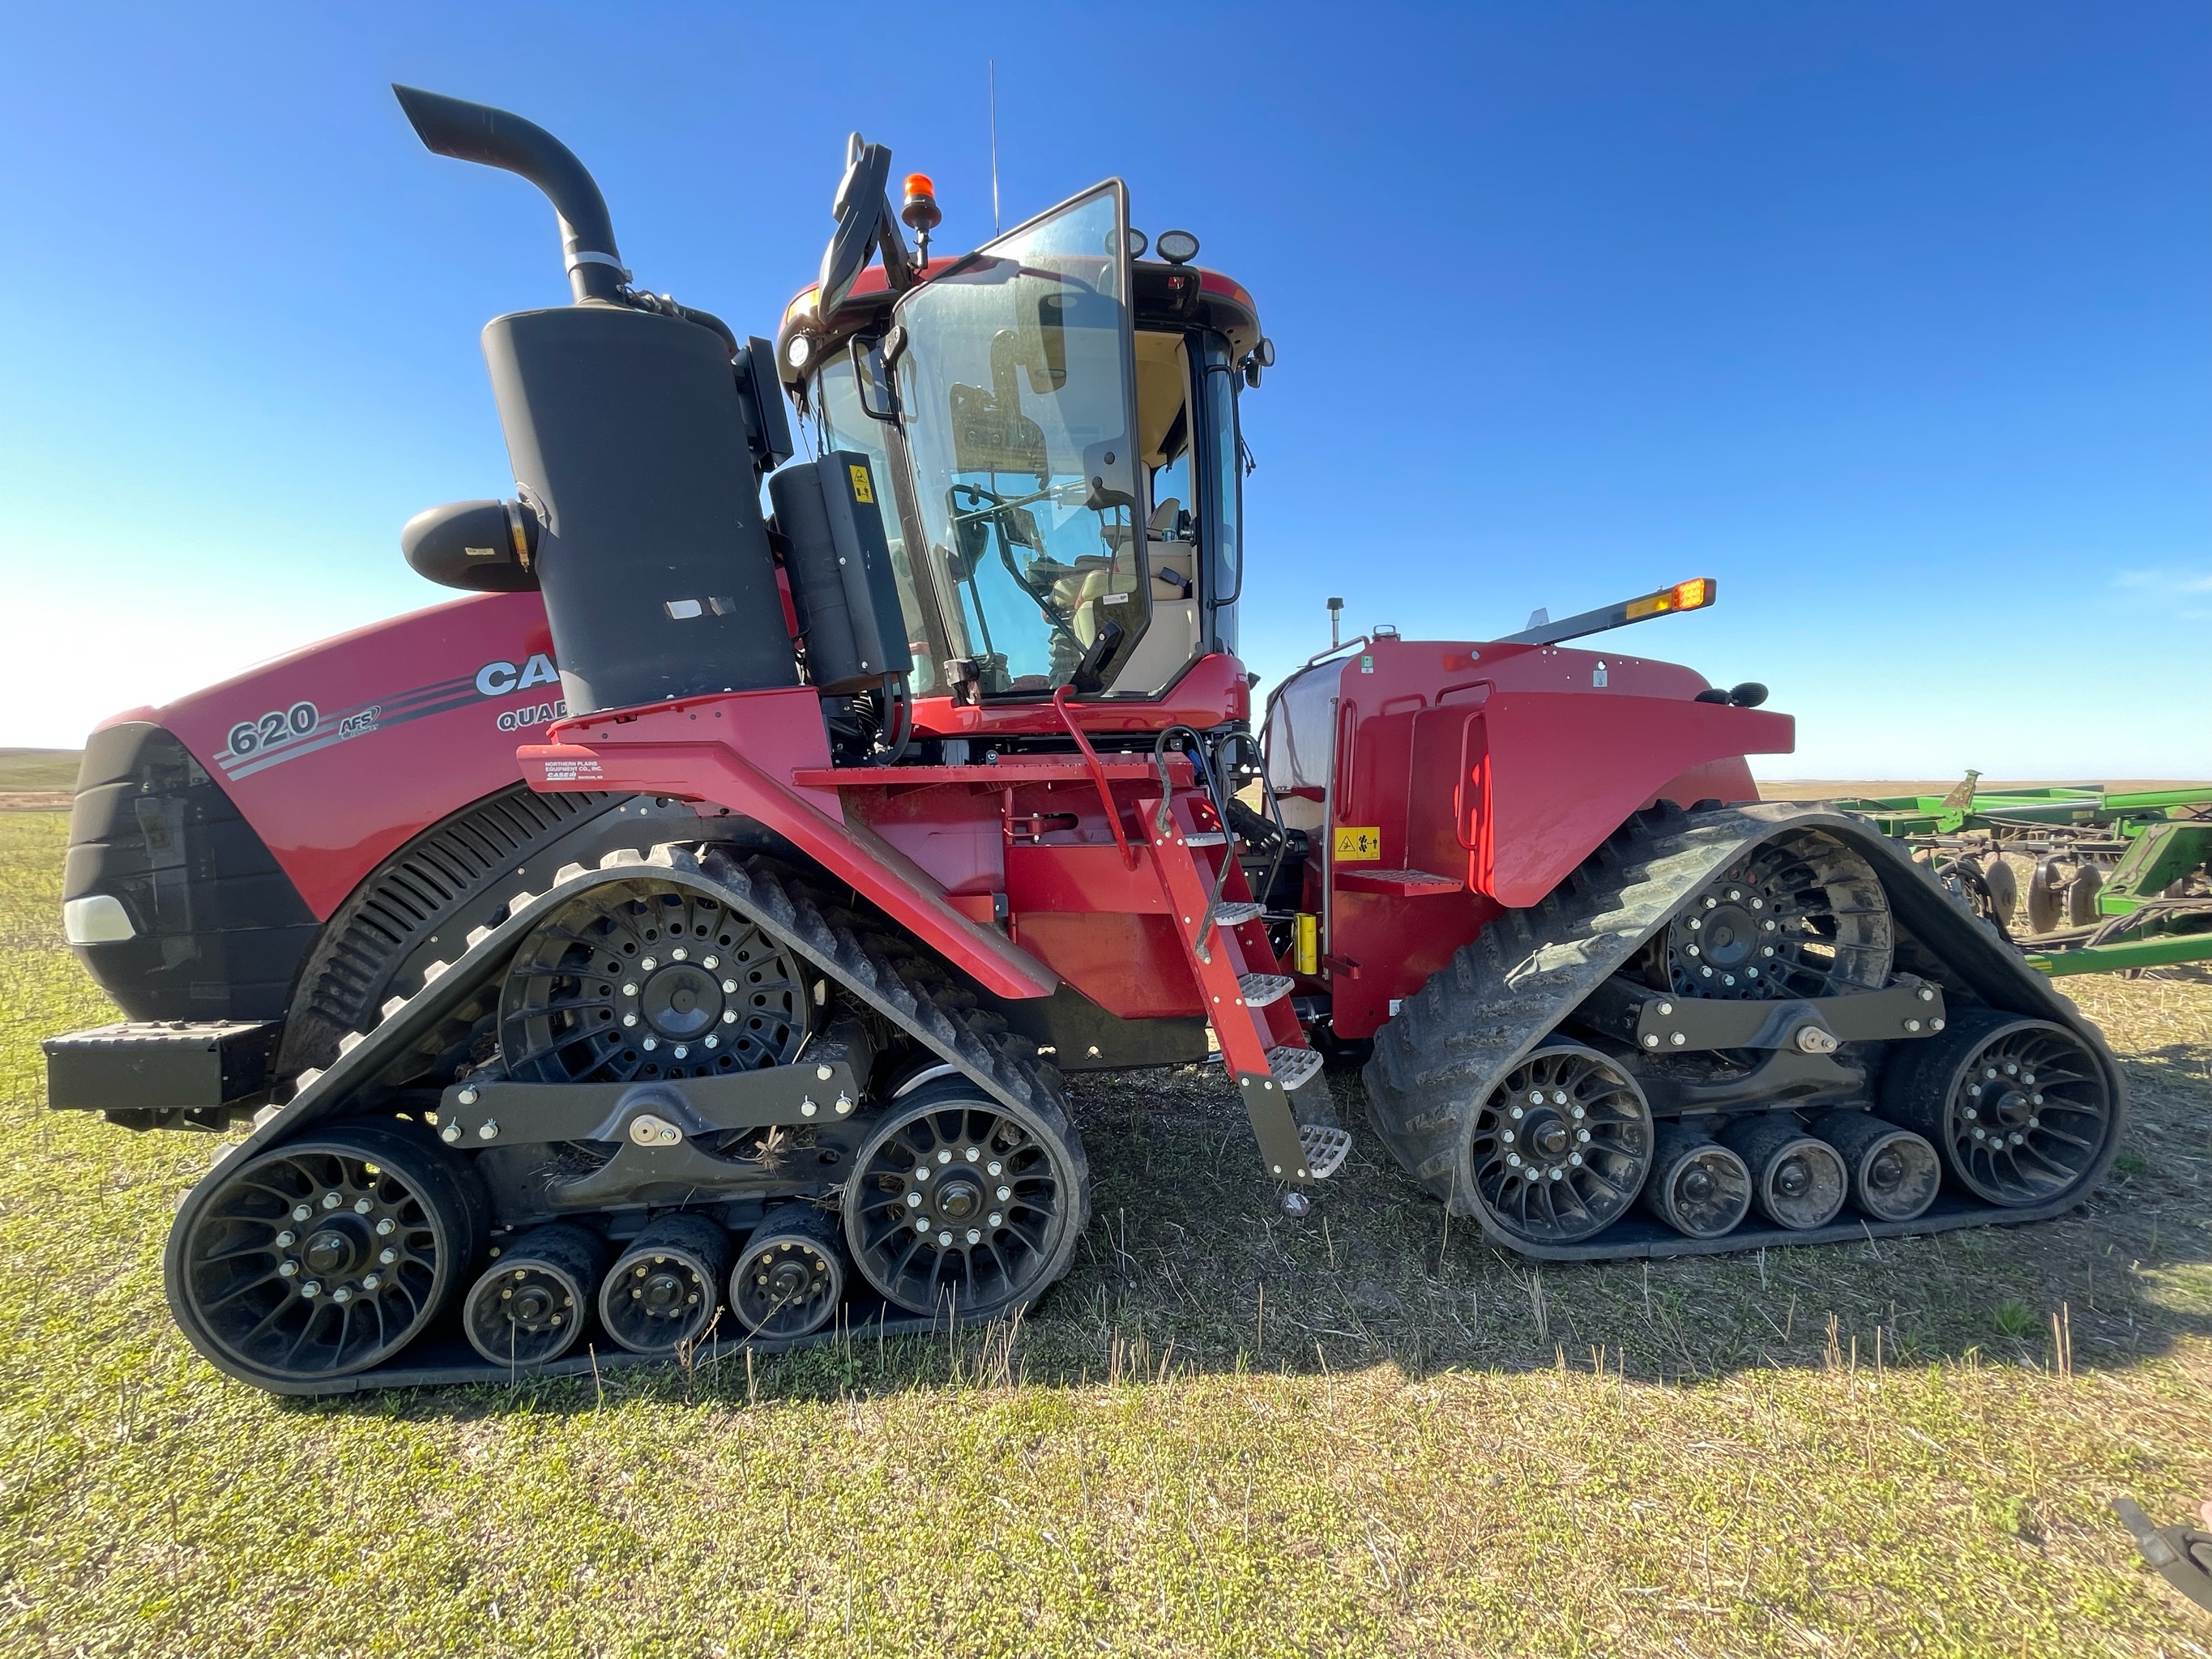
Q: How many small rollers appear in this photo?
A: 6